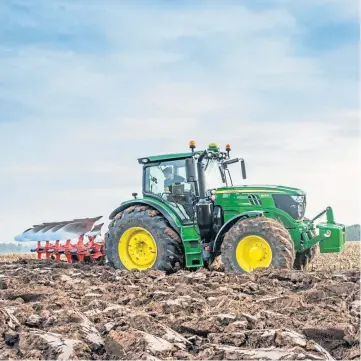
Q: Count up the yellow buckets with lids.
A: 0